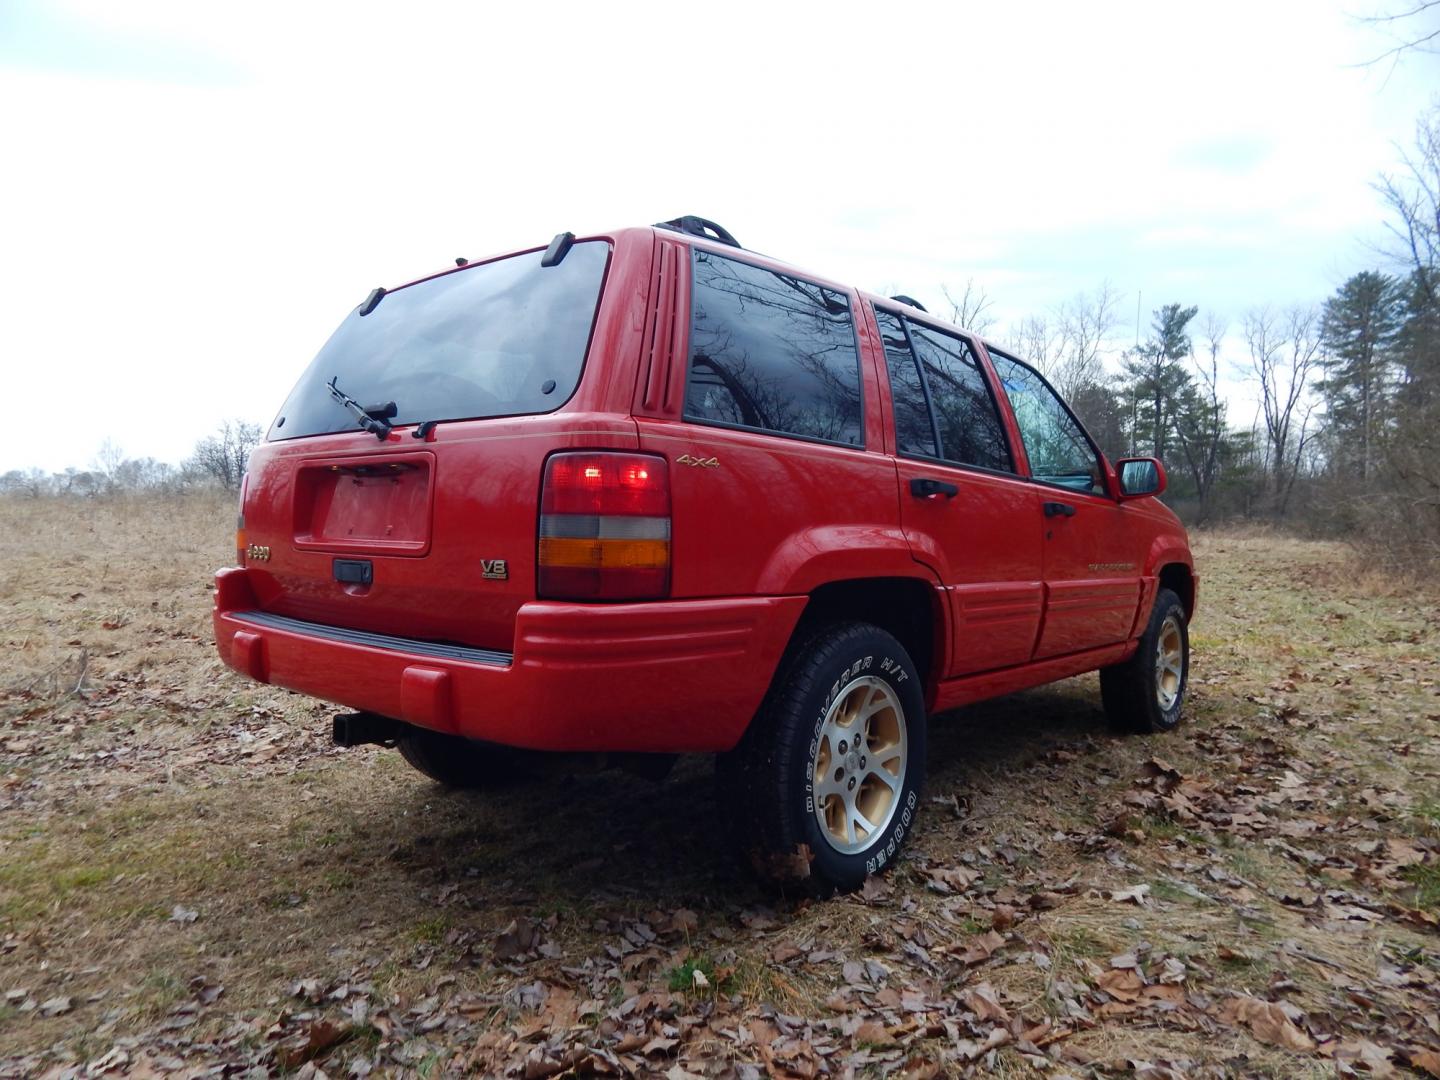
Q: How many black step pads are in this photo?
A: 1